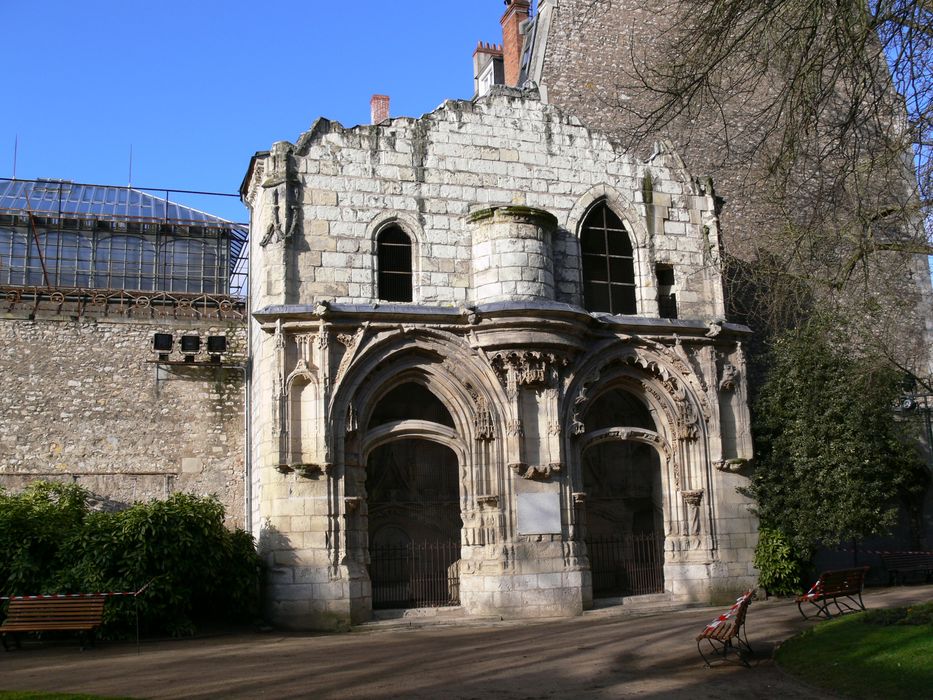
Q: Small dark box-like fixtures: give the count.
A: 3